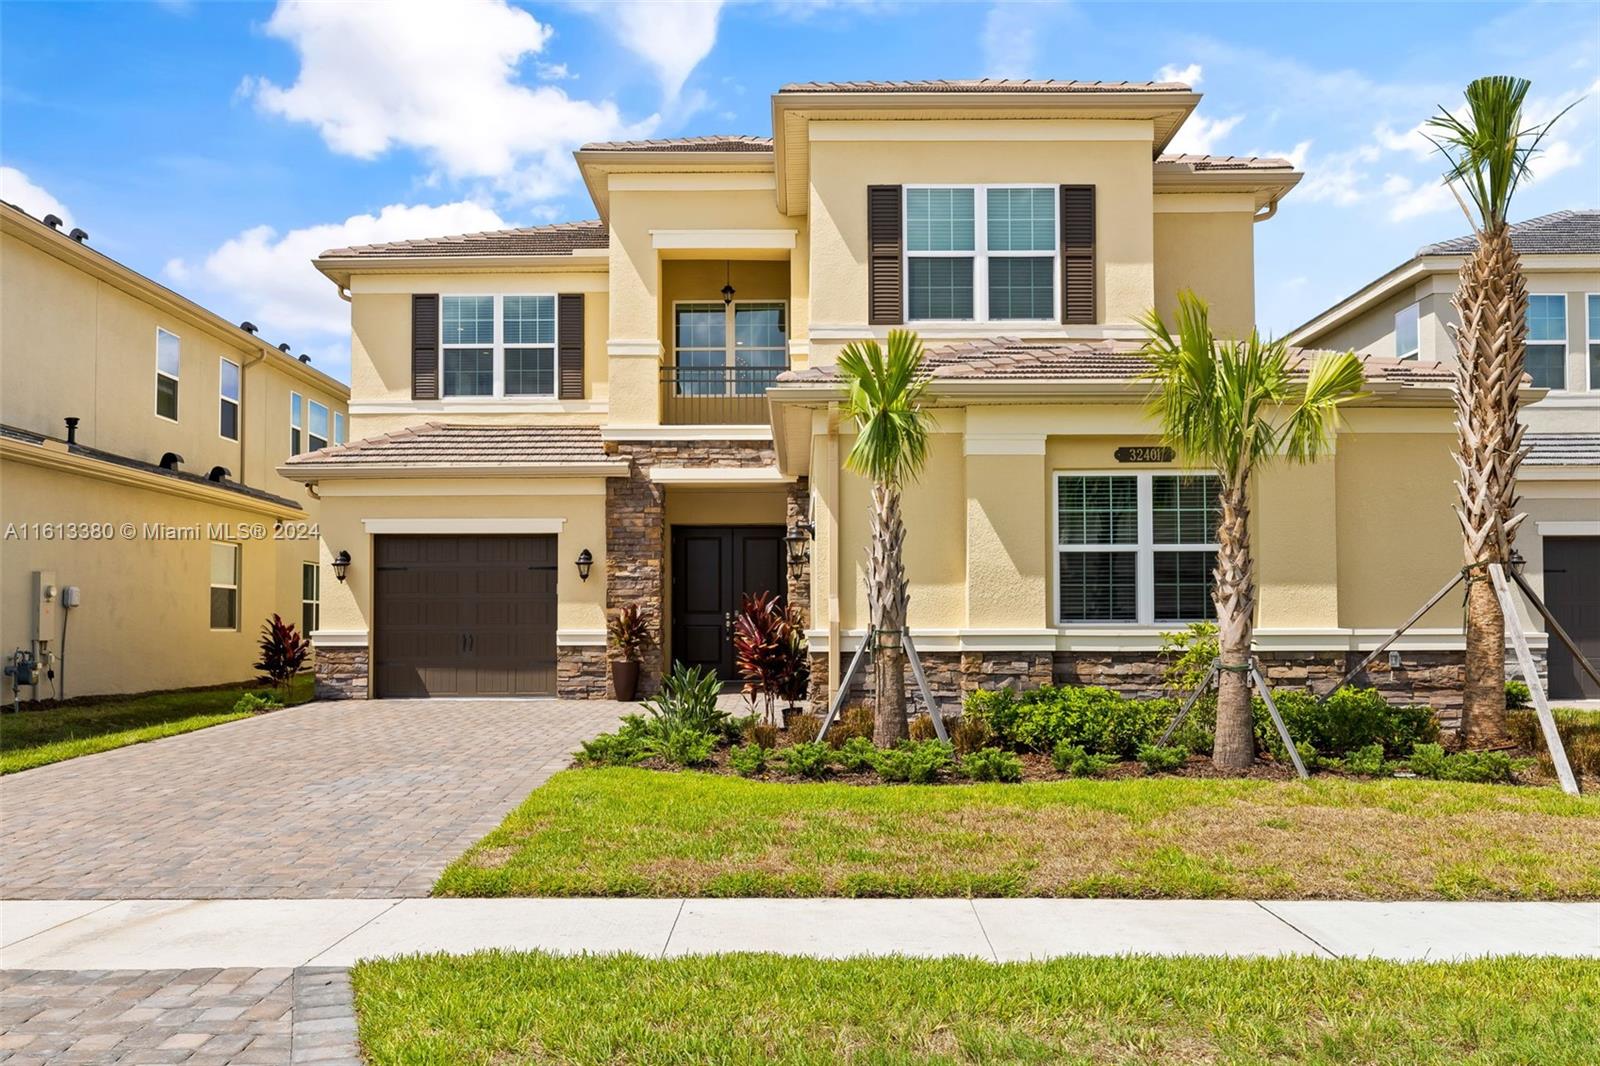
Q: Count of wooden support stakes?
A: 7